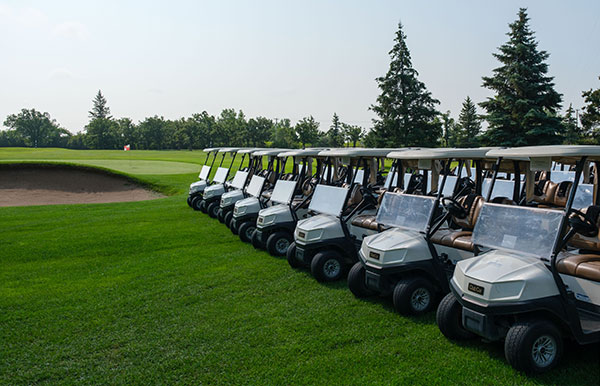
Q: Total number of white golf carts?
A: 8